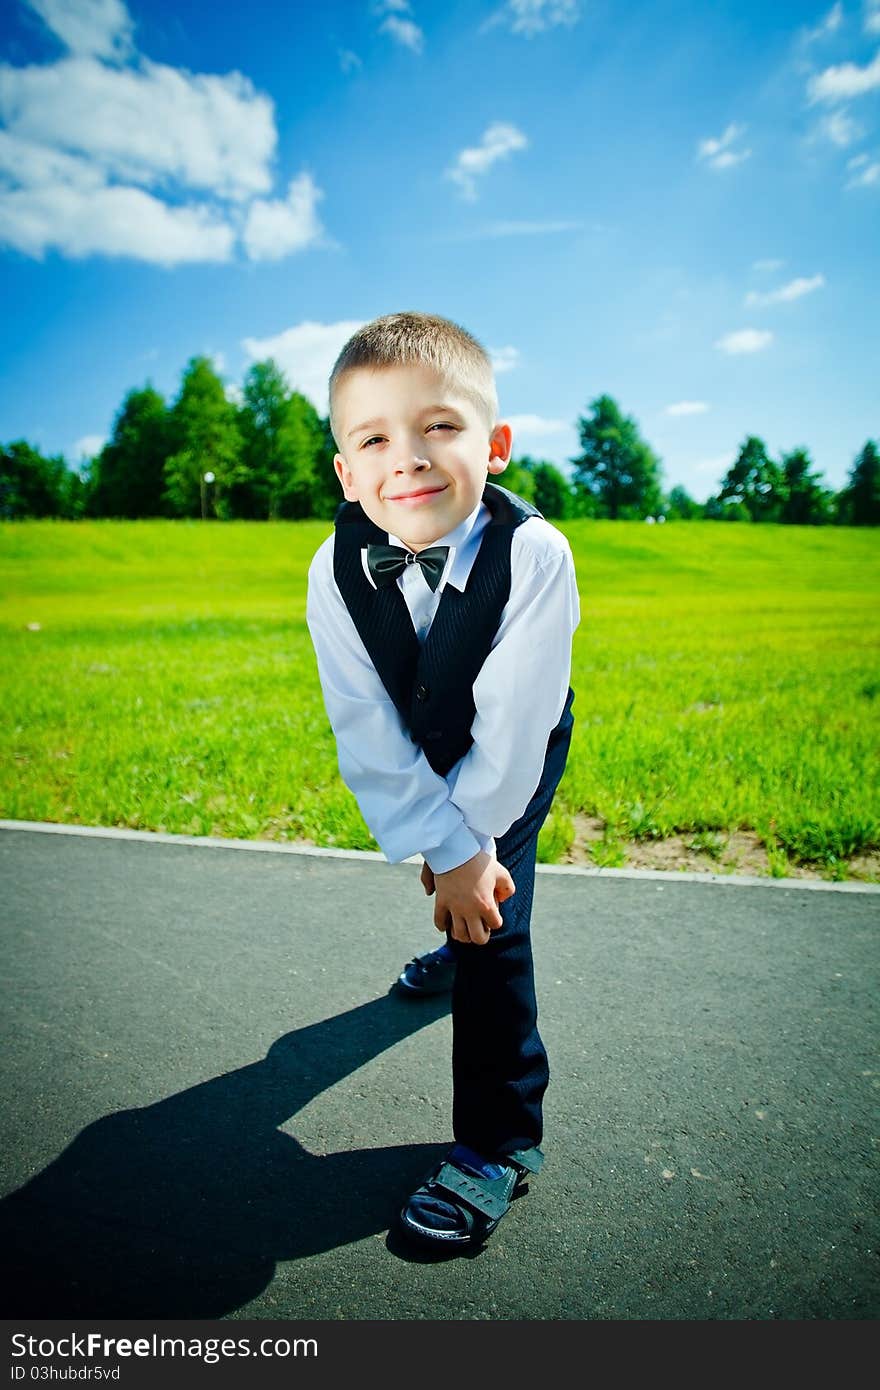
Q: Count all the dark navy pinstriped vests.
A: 1